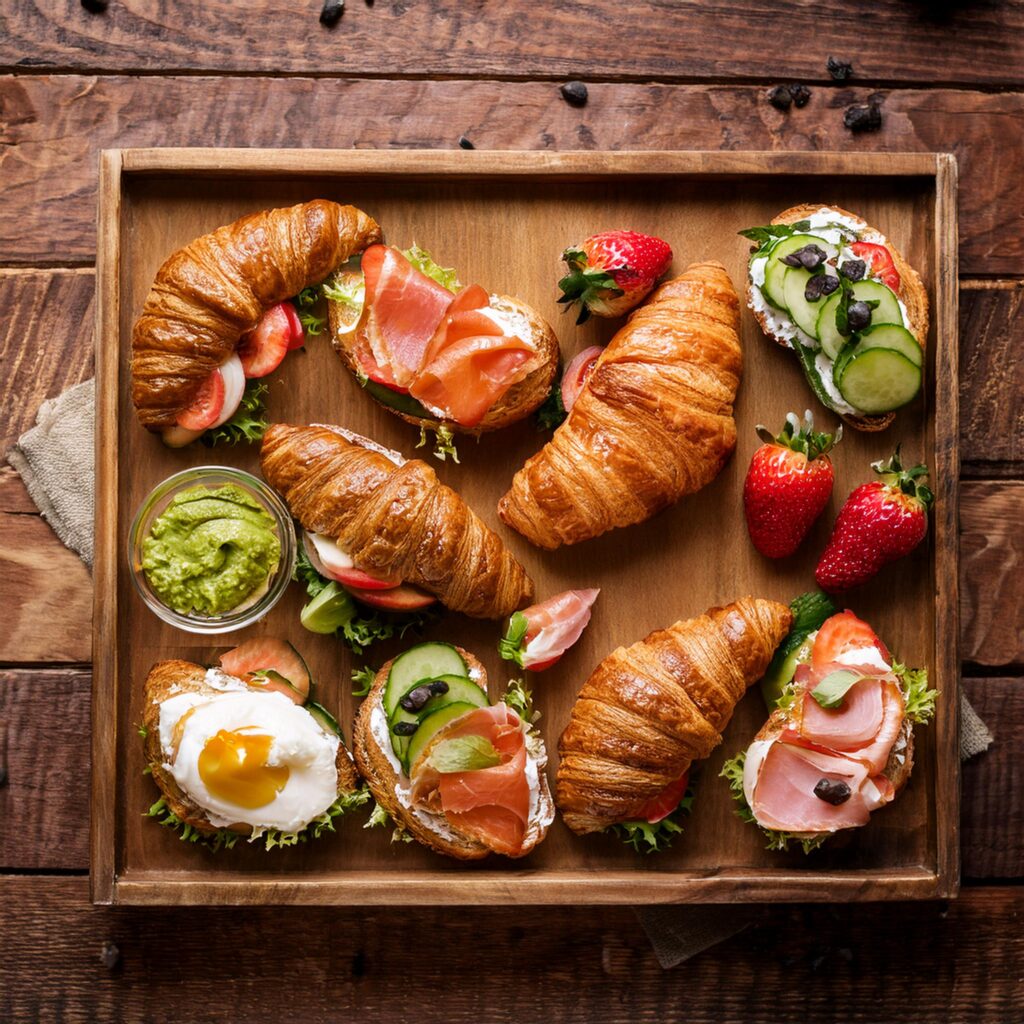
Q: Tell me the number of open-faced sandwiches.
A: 5